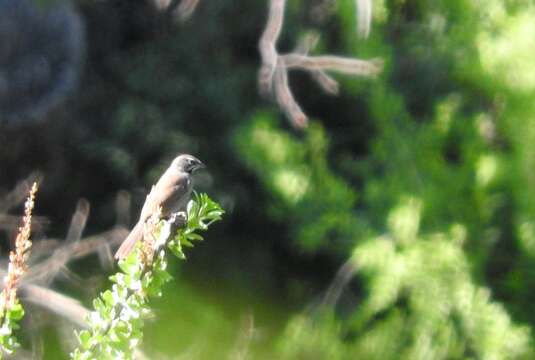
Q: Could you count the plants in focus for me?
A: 2